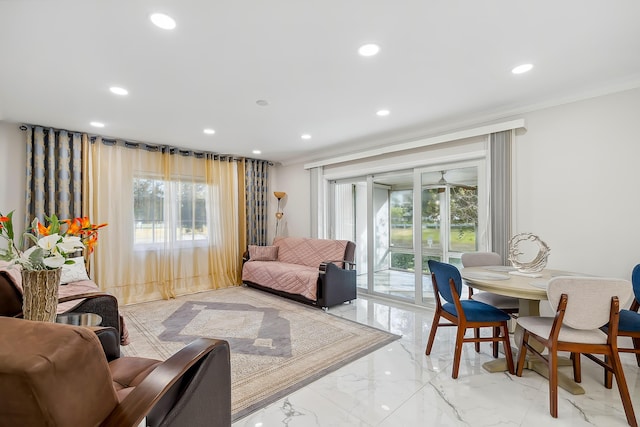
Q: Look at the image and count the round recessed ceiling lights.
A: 9